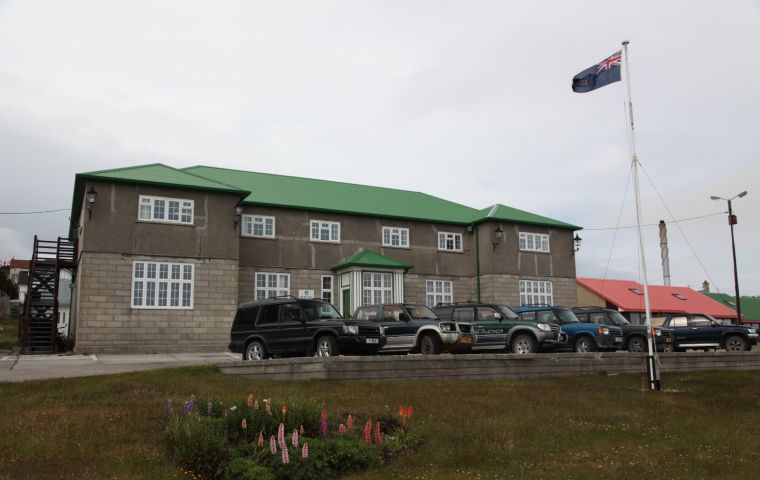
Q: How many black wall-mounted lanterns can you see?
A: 4